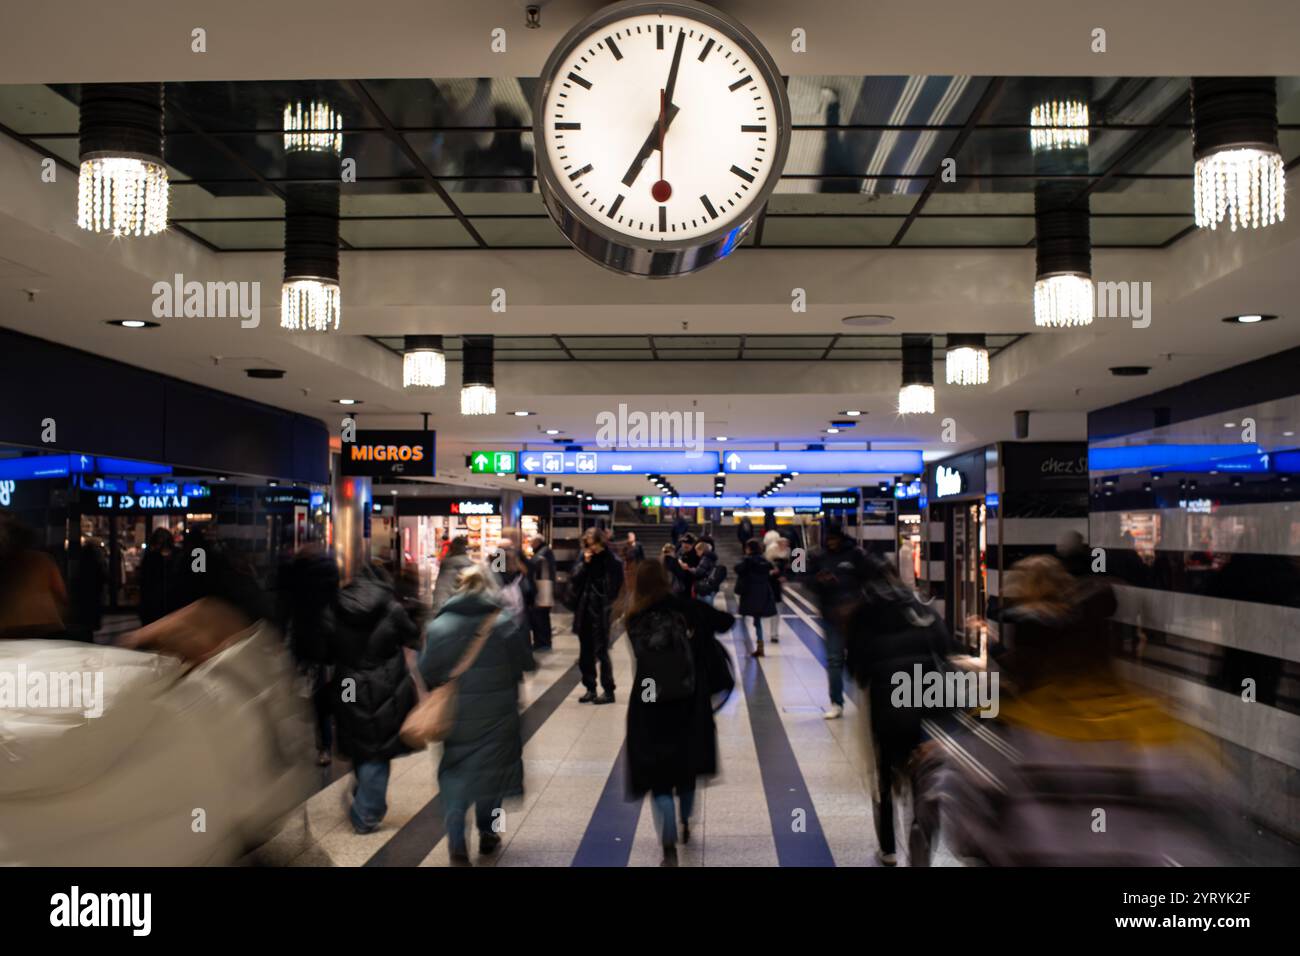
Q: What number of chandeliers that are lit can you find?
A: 8